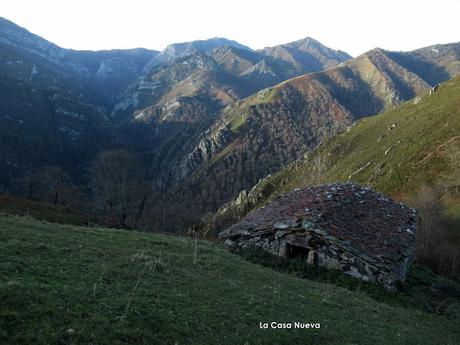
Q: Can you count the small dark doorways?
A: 1